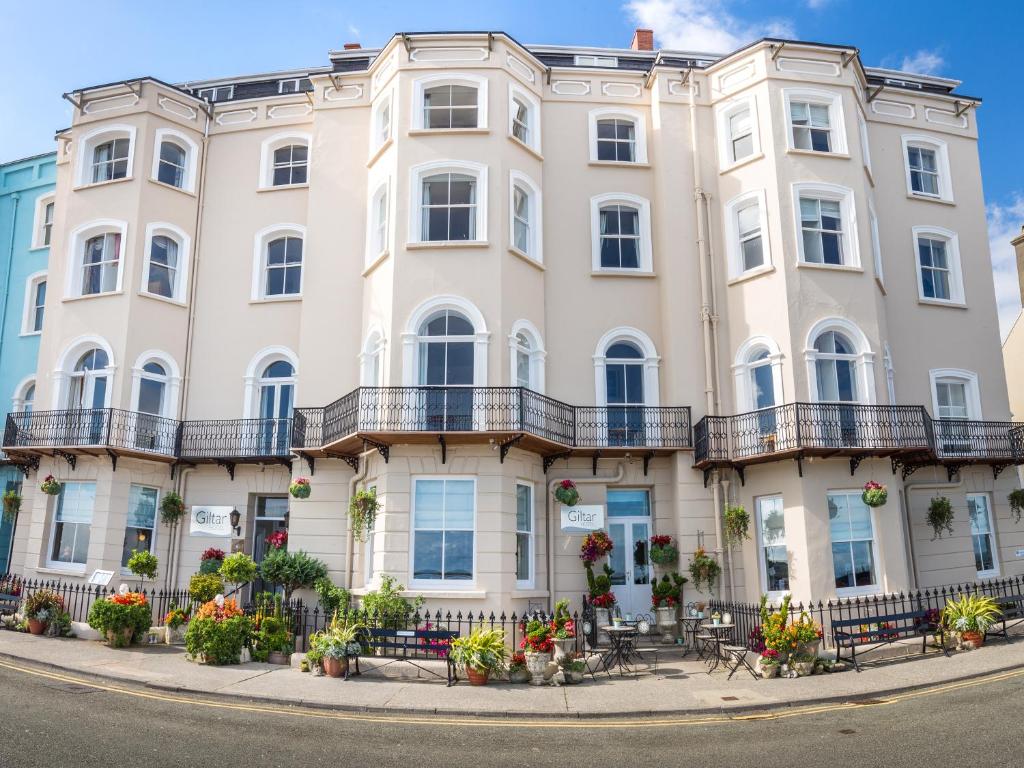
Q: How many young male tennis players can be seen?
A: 0